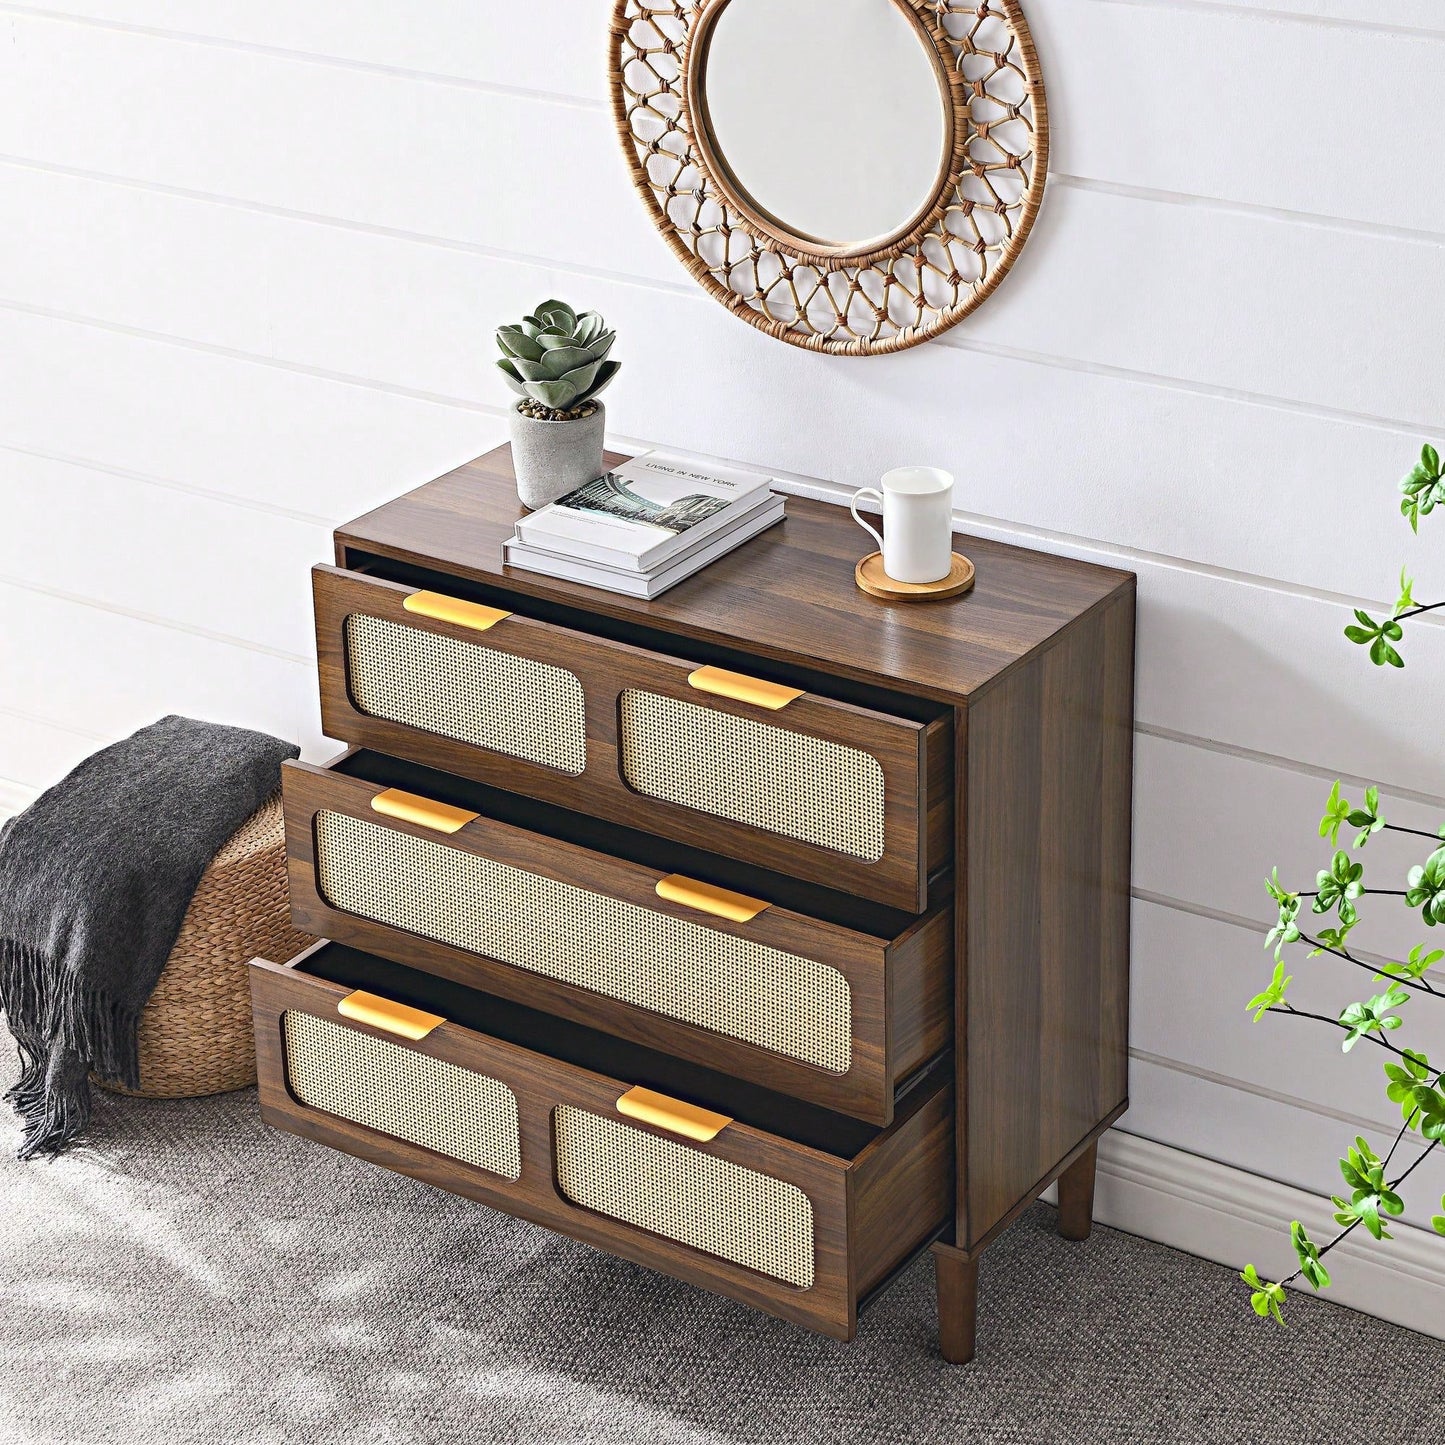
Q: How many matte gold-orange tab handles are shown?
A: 6